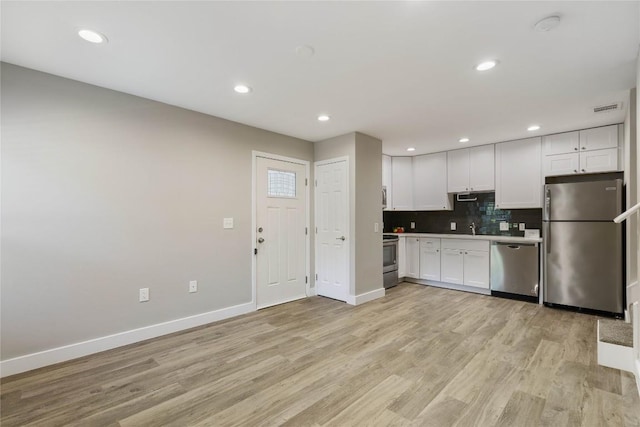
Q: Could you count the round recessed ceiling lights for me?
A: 7